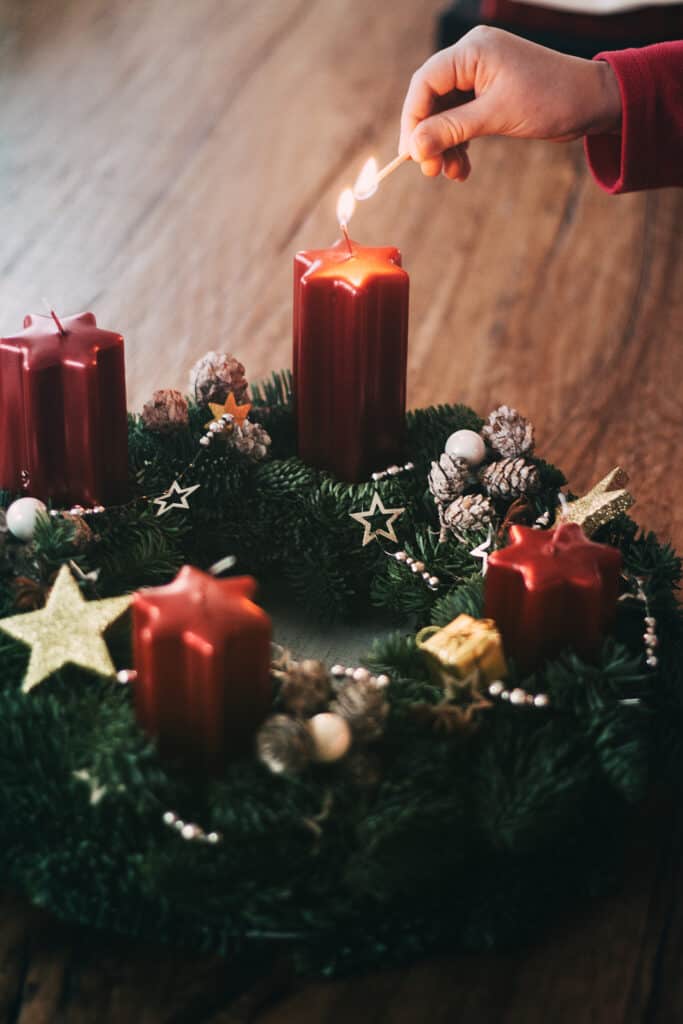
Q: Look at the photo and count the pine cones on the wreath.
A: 10